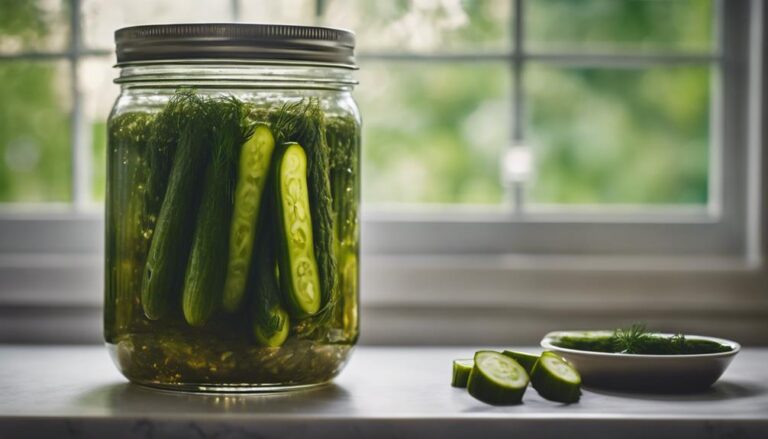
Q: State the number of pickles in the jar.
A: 5